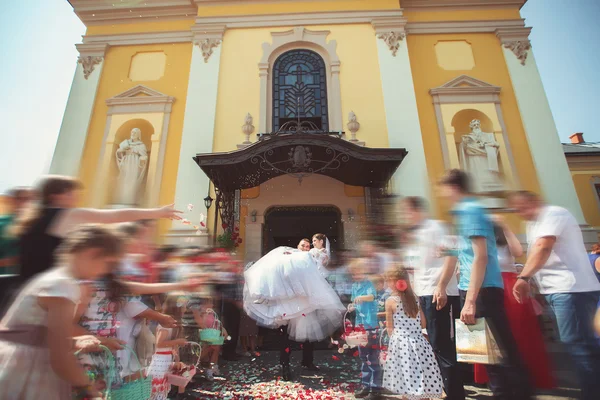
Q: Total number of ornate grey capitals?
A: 4